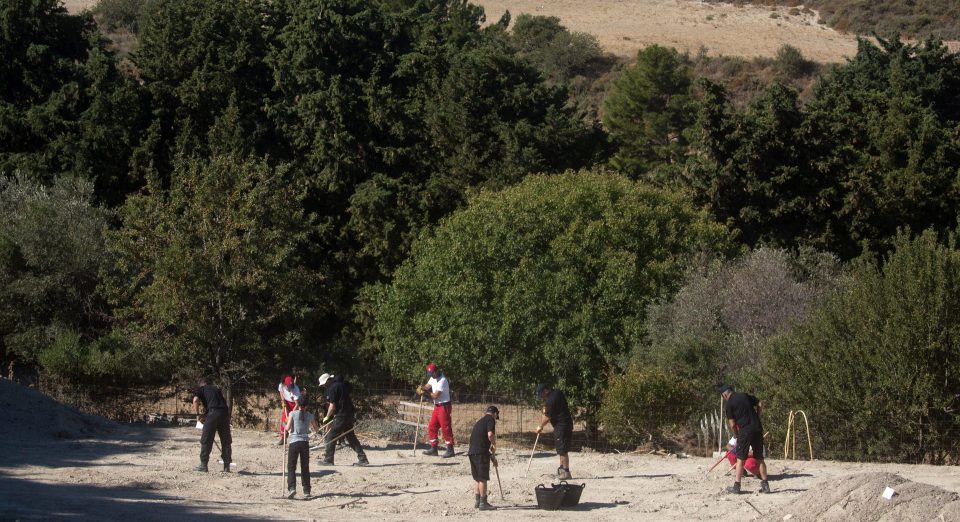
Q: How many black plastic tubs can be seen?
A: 2